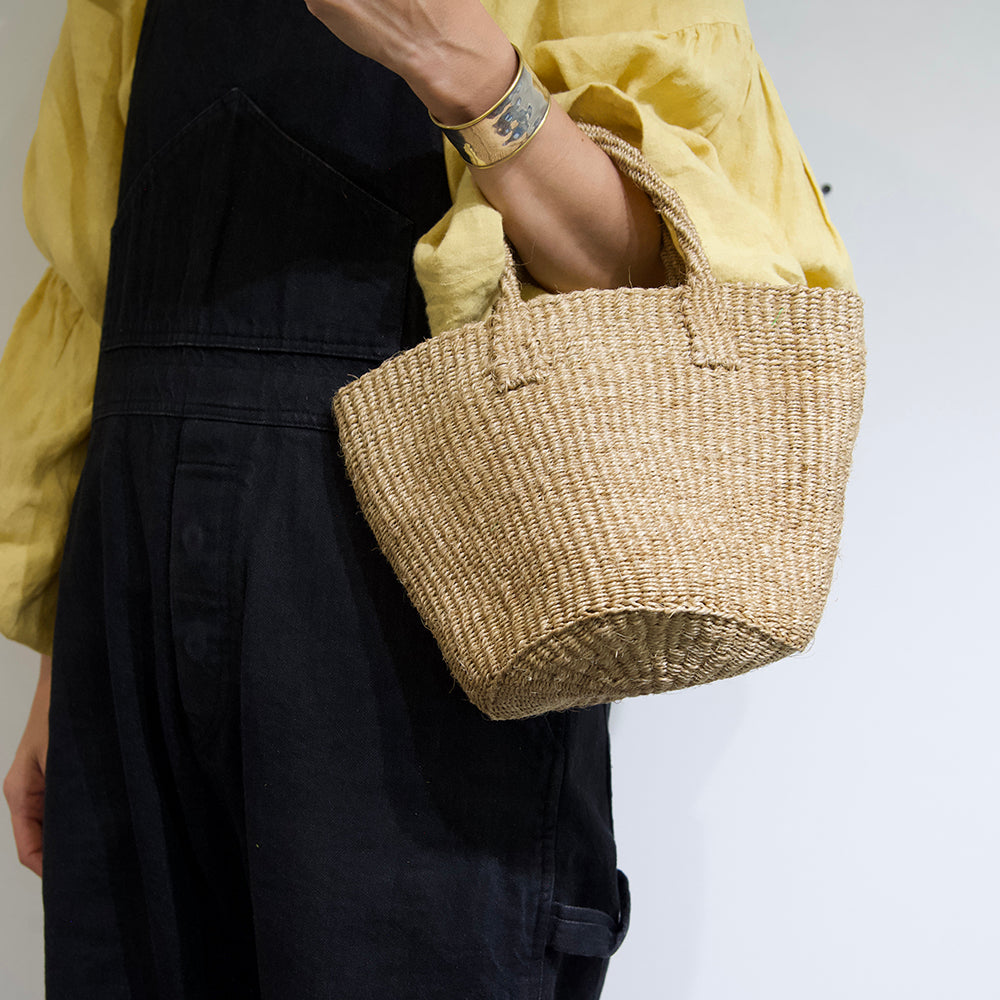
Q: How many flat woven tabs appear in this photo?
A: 2